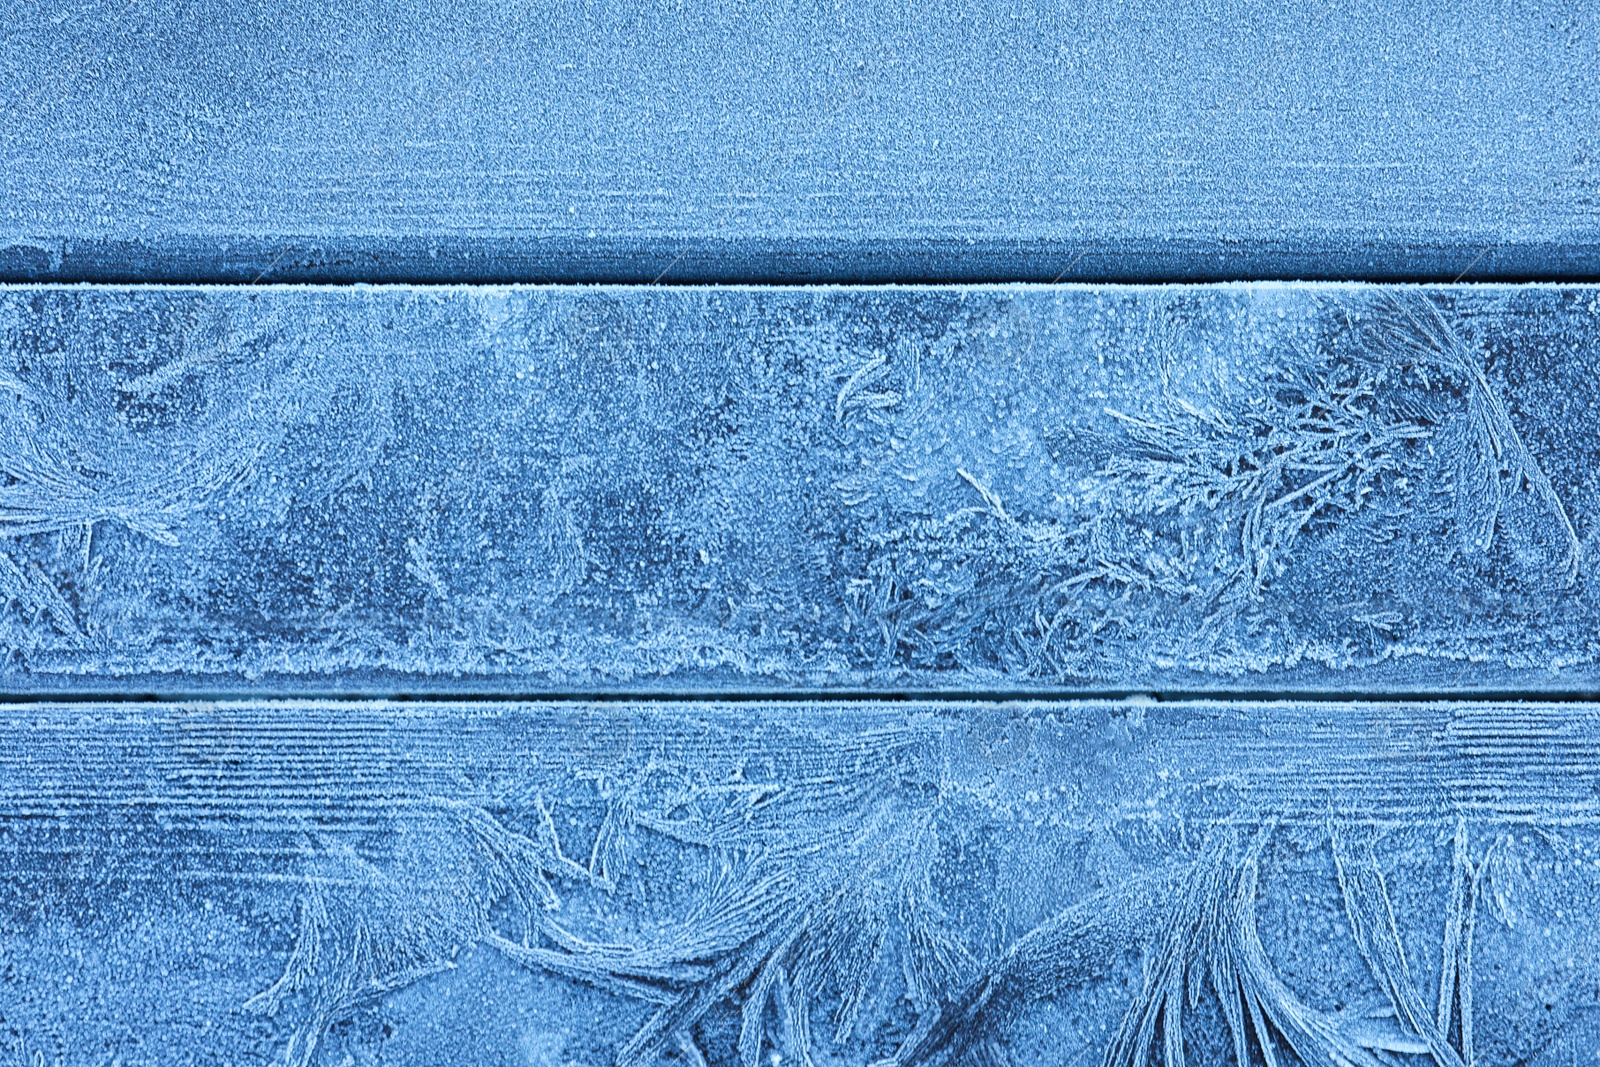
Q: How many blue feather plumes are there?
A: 0